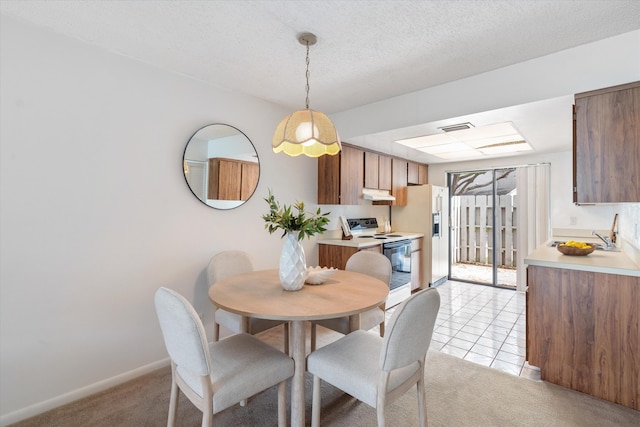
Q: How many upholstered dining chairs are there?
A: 4